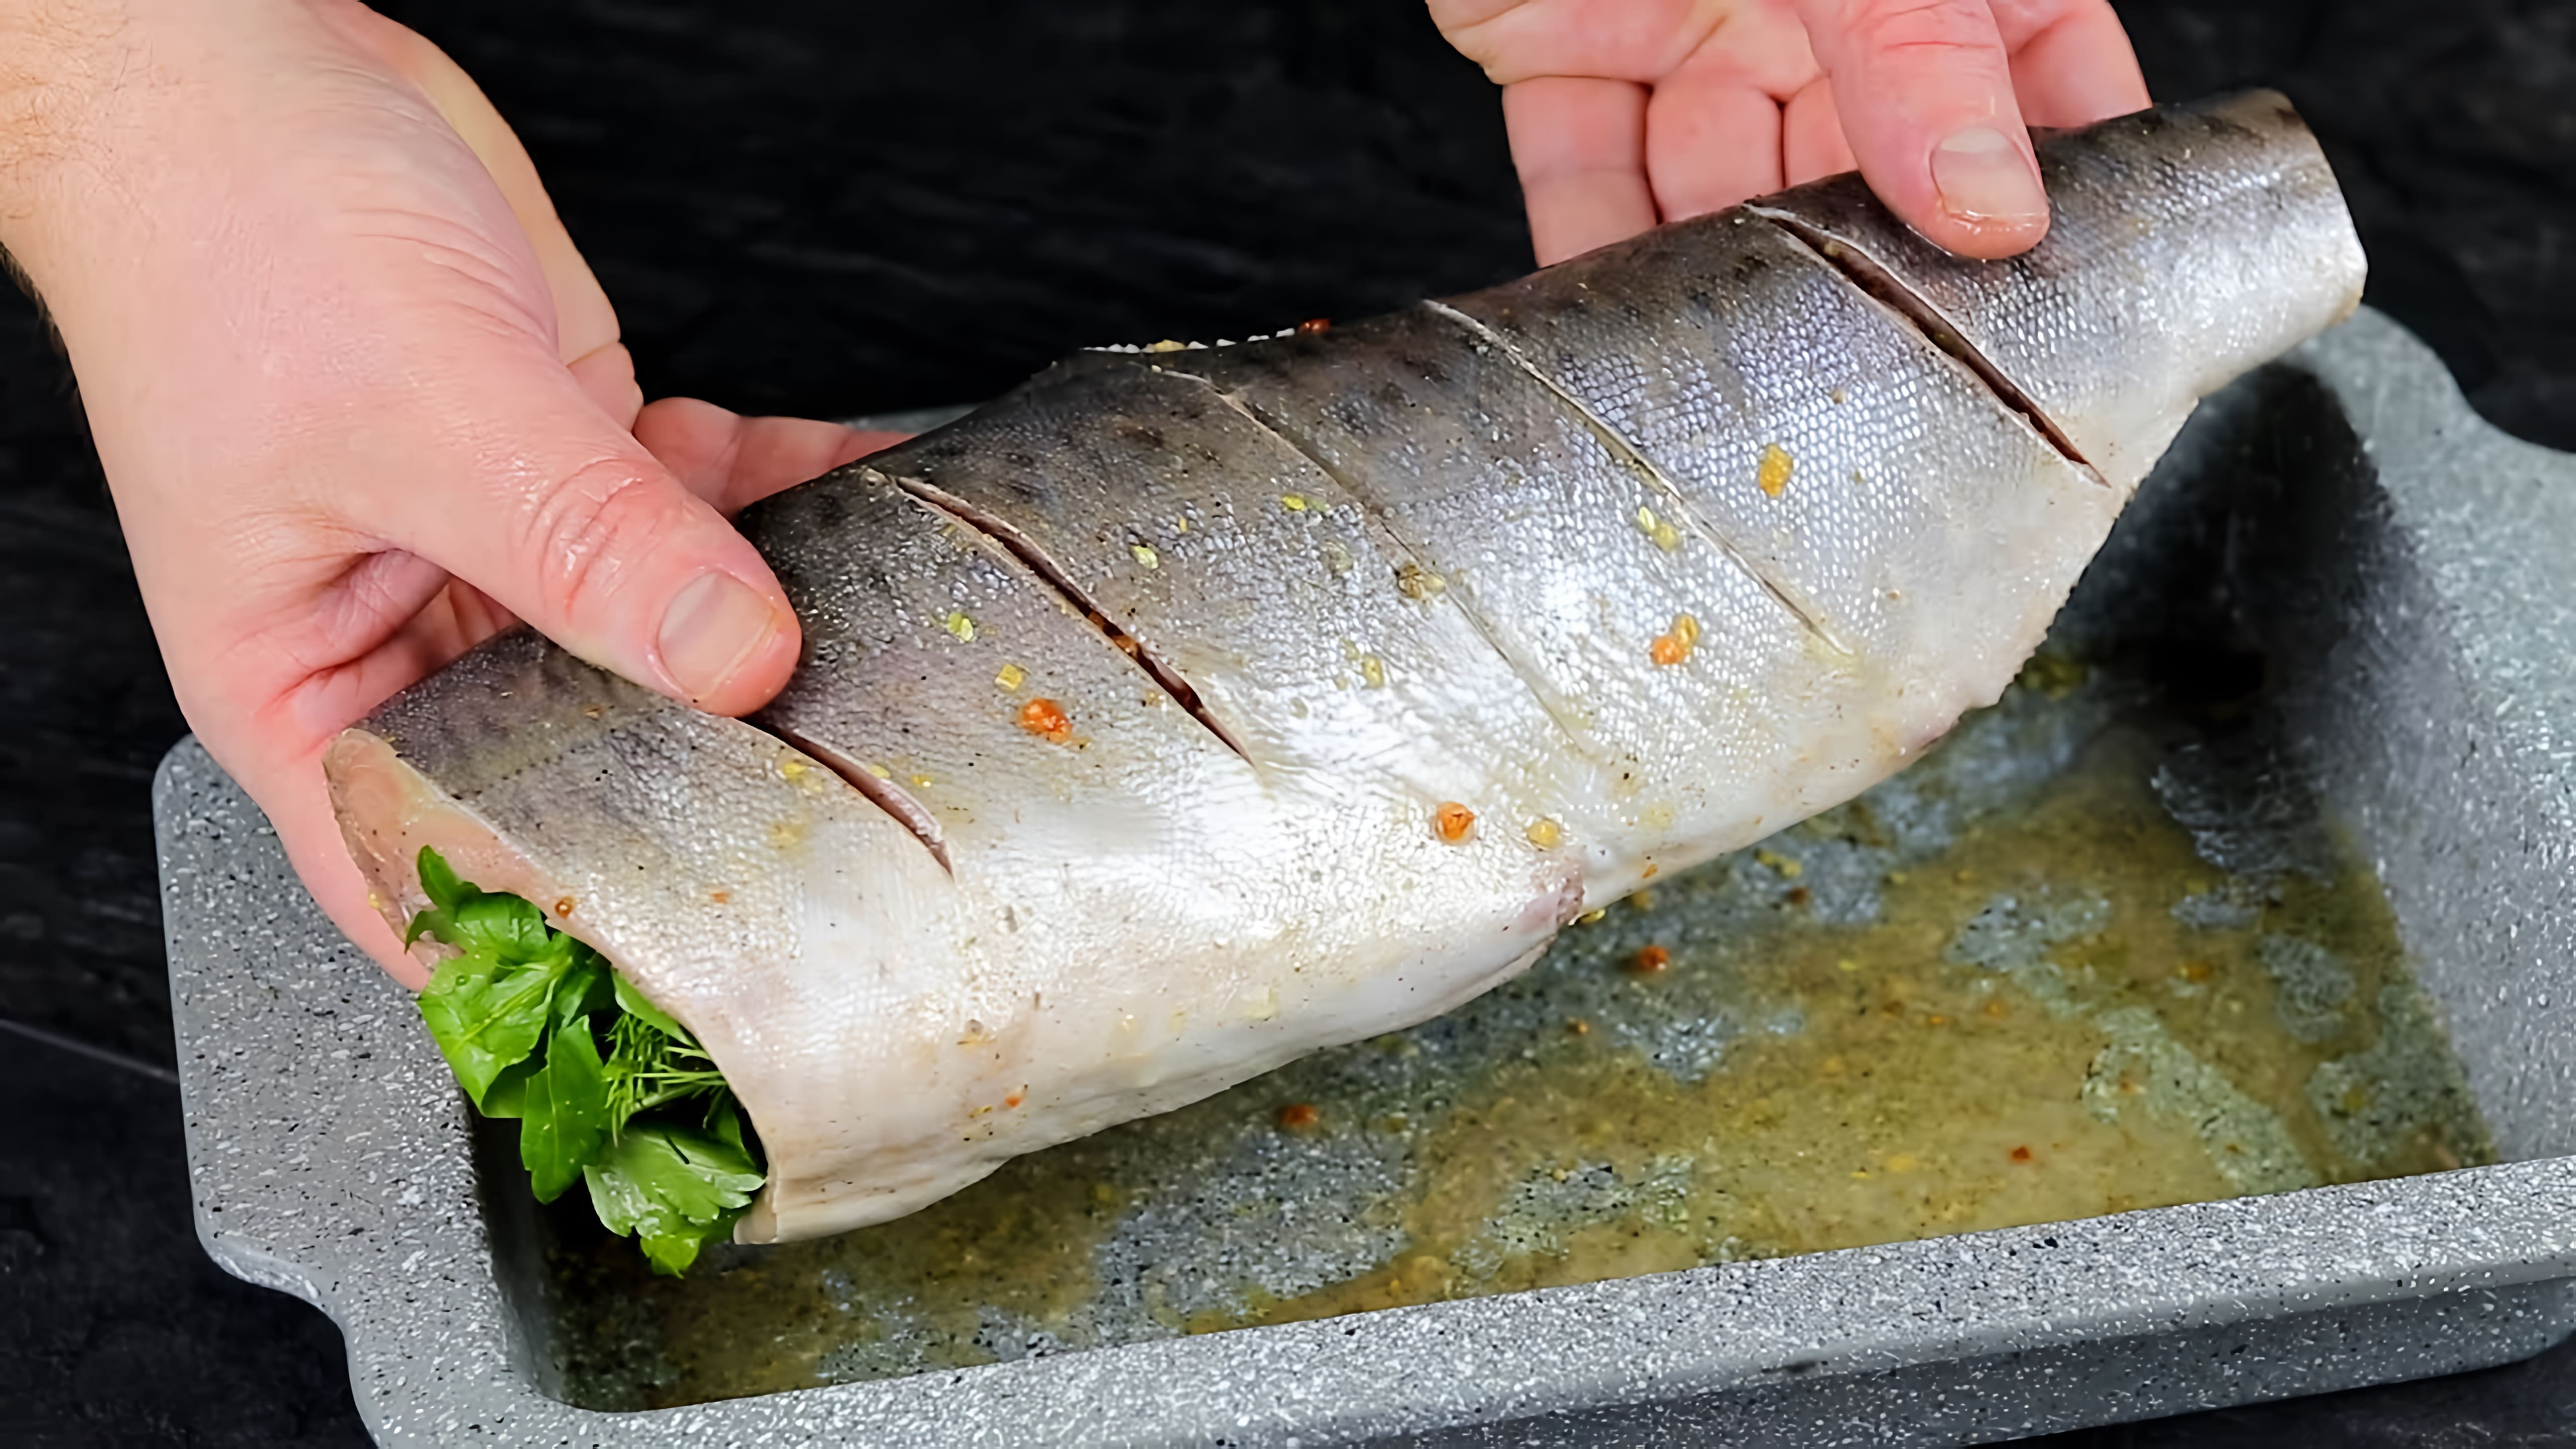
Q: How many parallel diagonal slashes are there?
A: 5